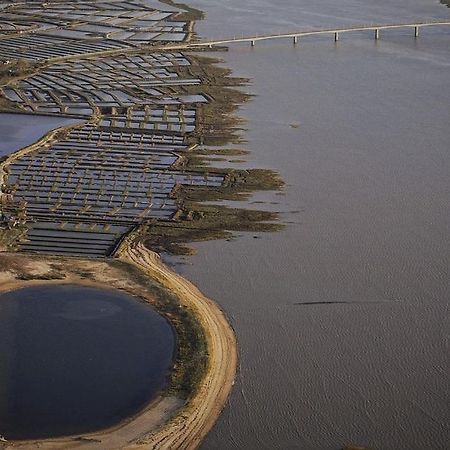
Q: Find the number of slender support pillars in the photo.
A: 6